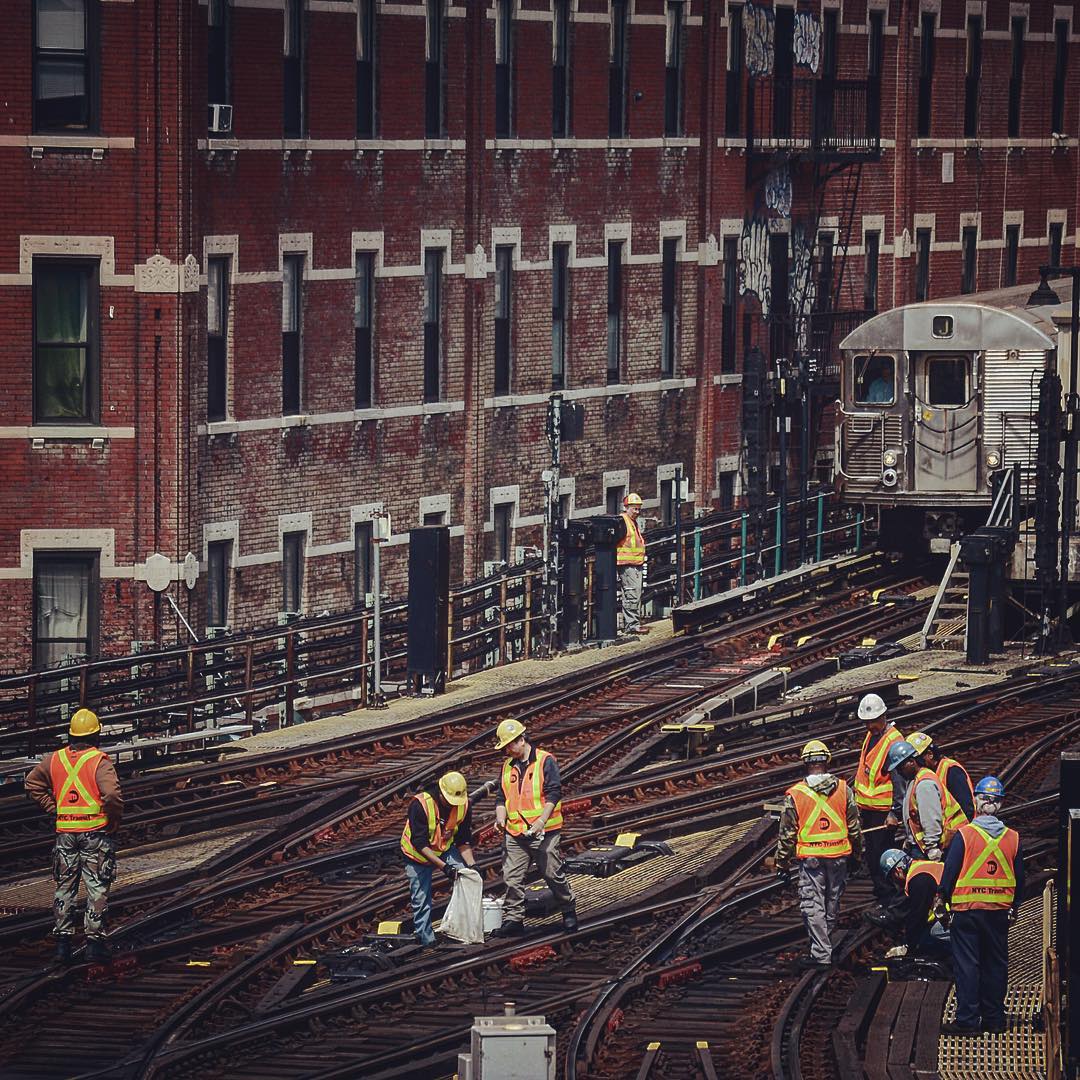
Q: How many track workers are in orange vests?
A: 10